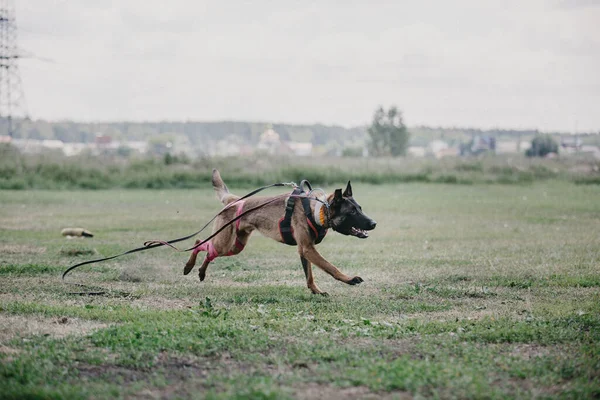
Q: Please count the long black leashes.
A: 2